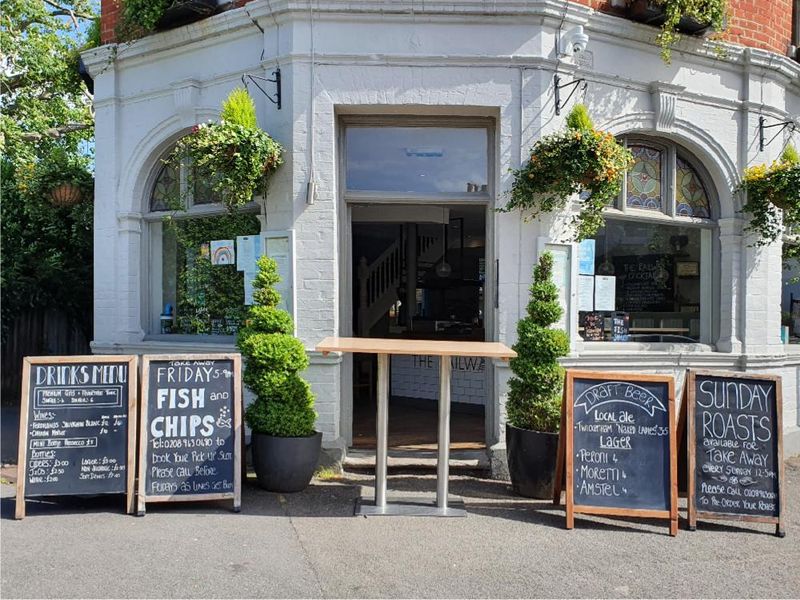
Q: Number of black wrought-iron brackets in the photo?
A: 3